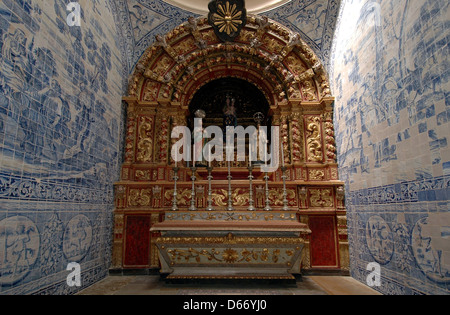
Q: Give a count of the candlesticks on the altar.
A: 6